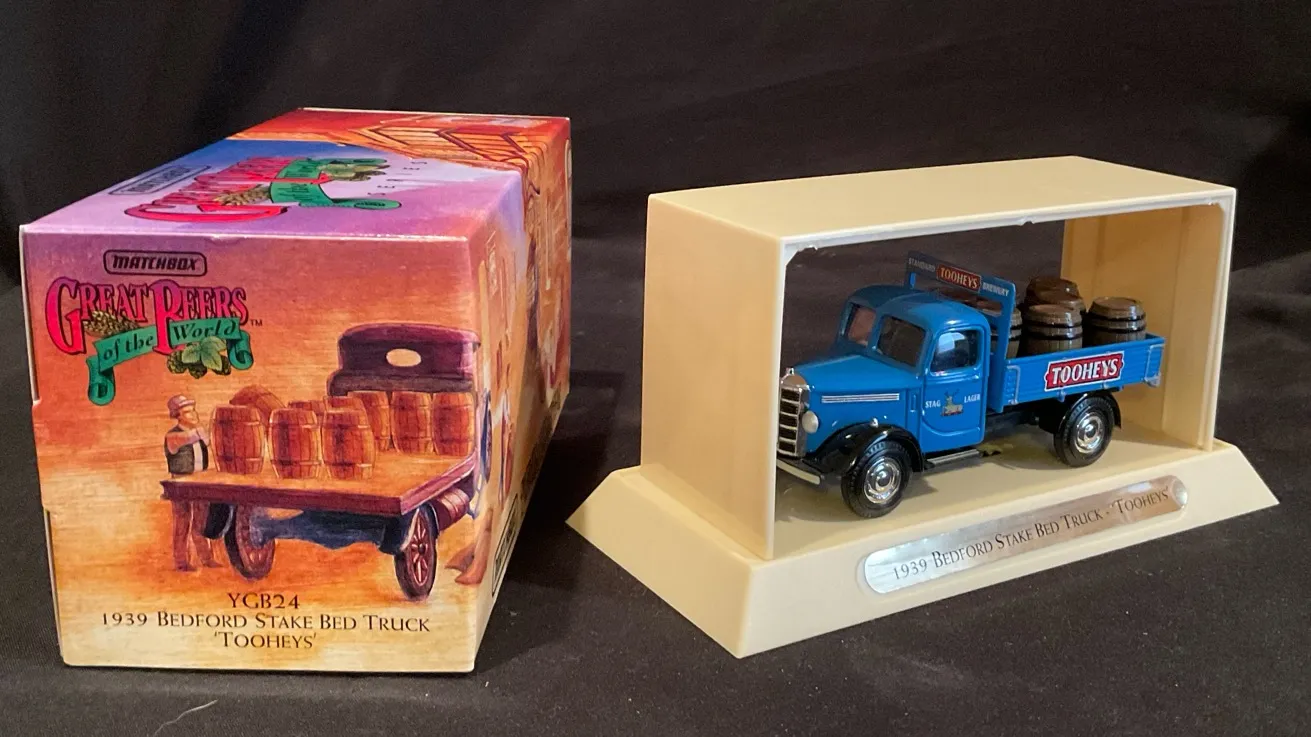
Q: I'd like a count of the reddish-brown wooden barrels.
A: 9